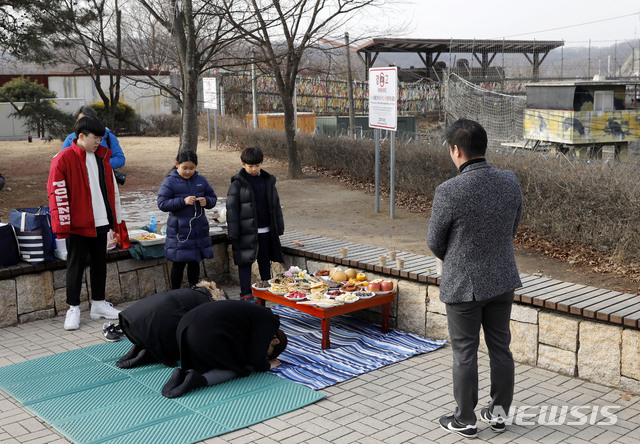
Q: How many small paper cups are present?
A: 4